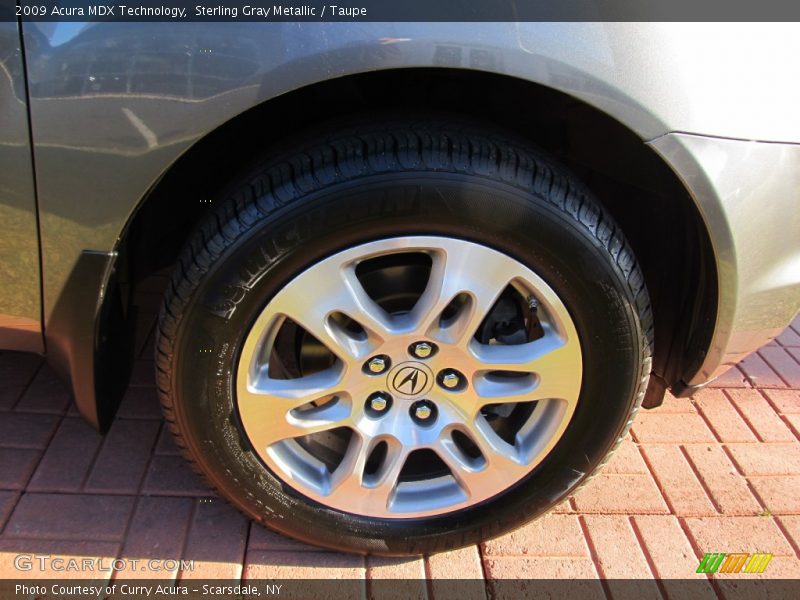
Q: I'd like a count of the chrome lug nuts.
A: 5